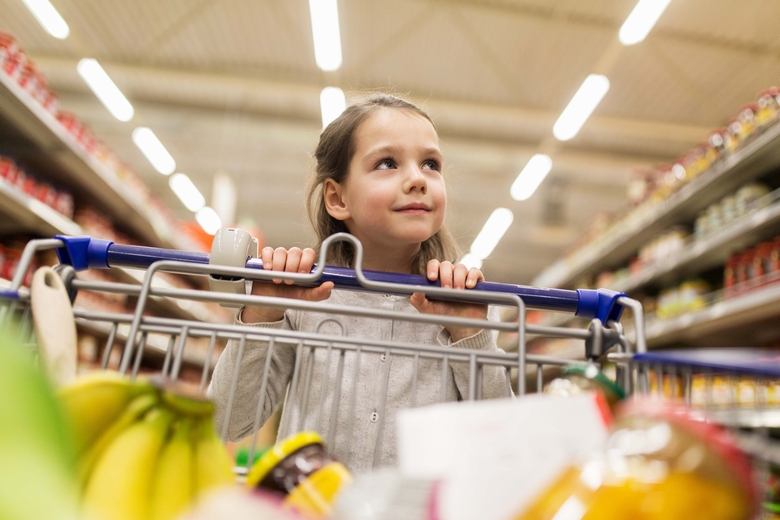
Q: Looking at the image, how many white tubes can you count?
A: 12